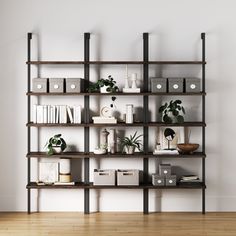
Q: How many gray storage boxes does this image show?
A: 11